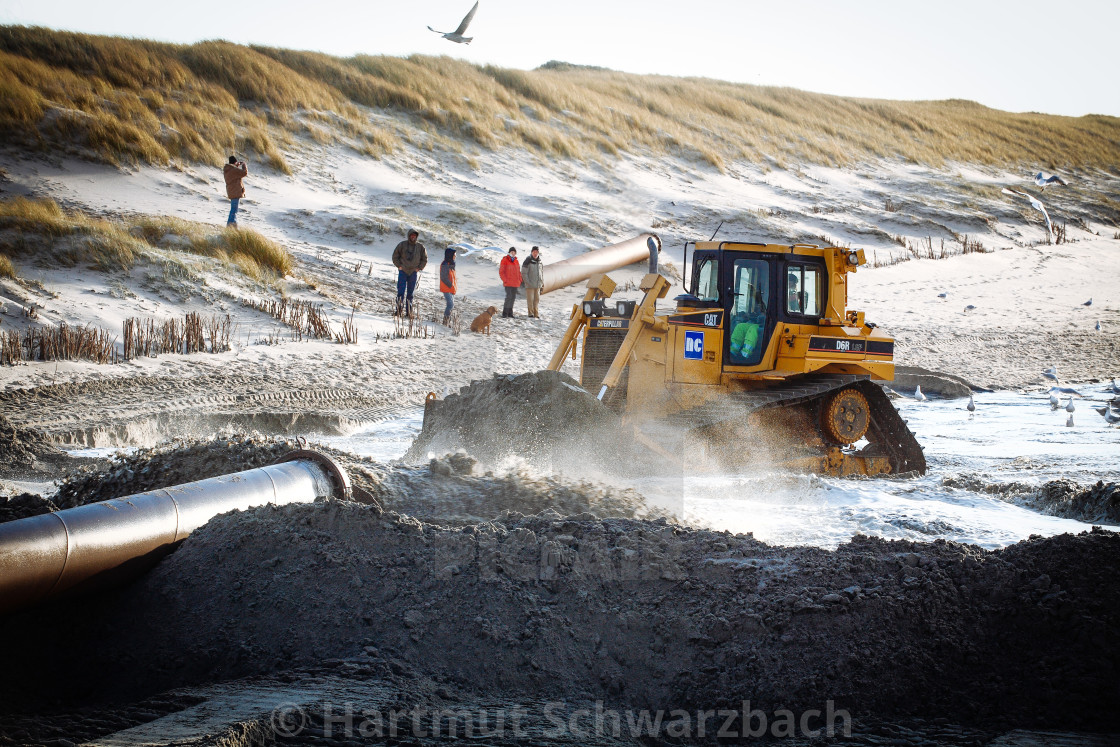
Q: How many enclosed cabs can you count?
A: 1